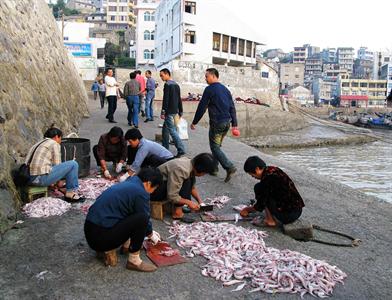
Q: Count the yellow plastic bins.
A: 0